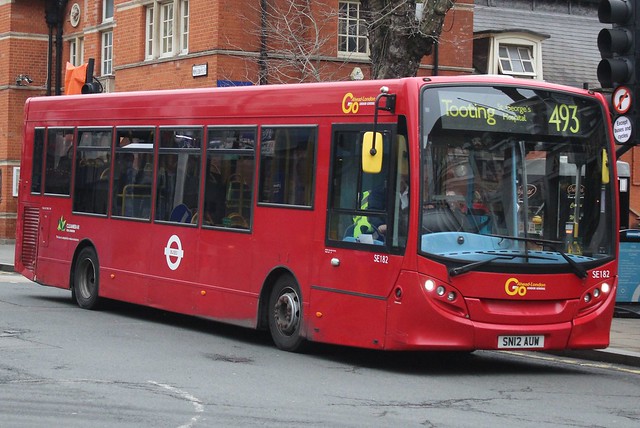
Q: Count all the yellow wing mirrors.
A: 2